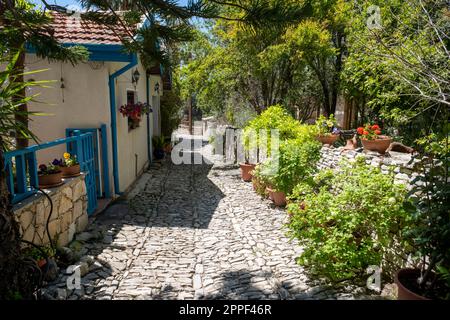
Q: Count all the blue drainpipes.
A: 2